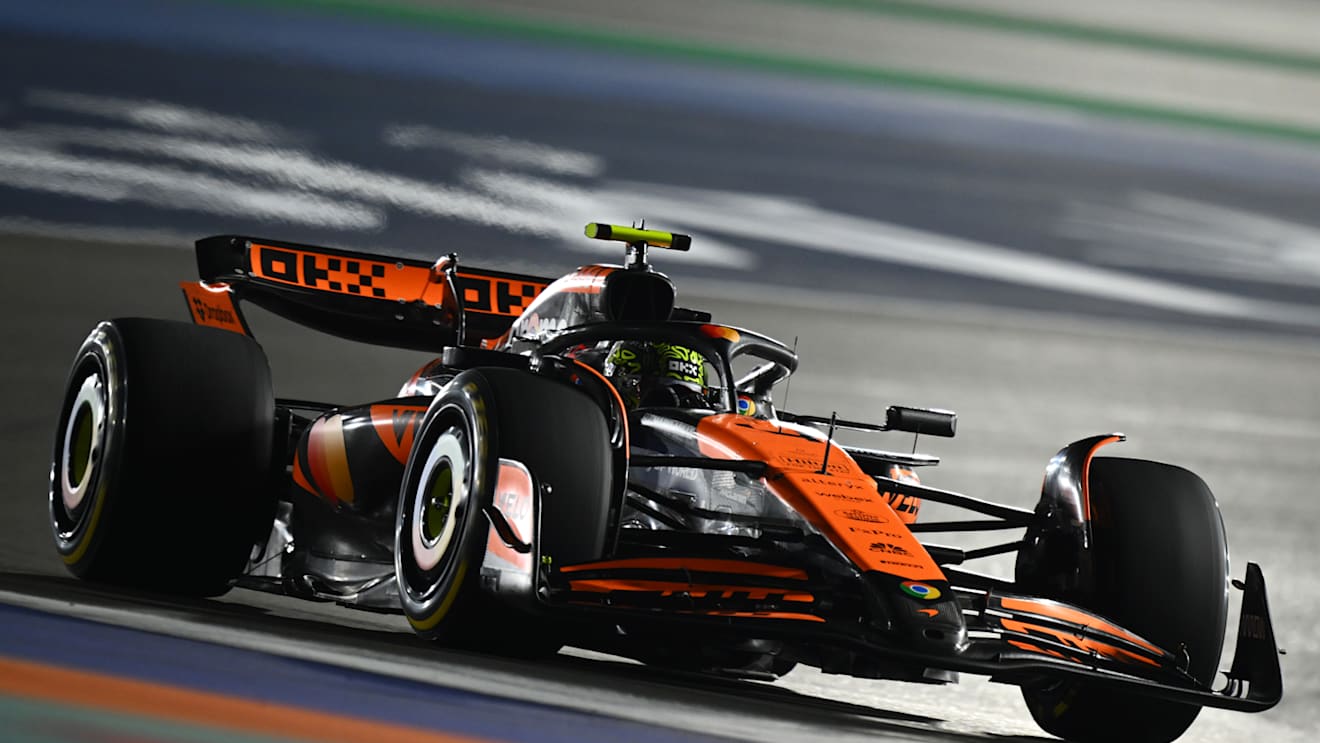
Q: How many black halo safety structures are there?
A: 1